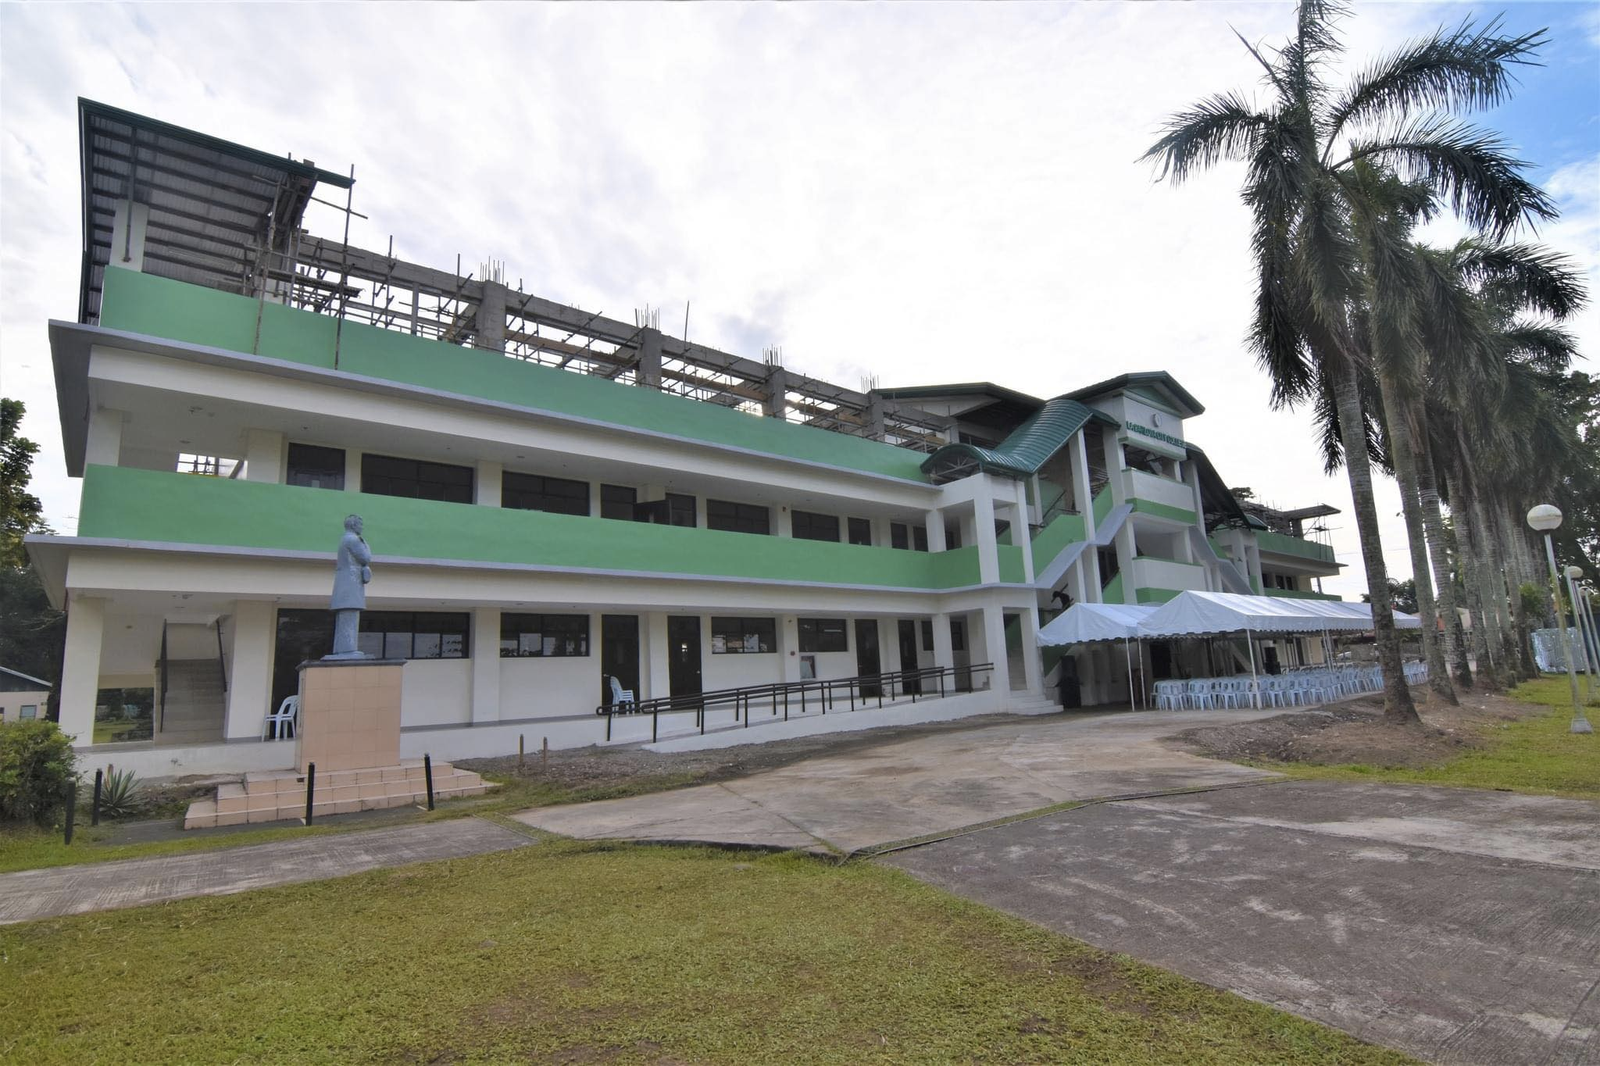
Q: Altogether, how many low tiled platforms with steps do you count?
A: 1